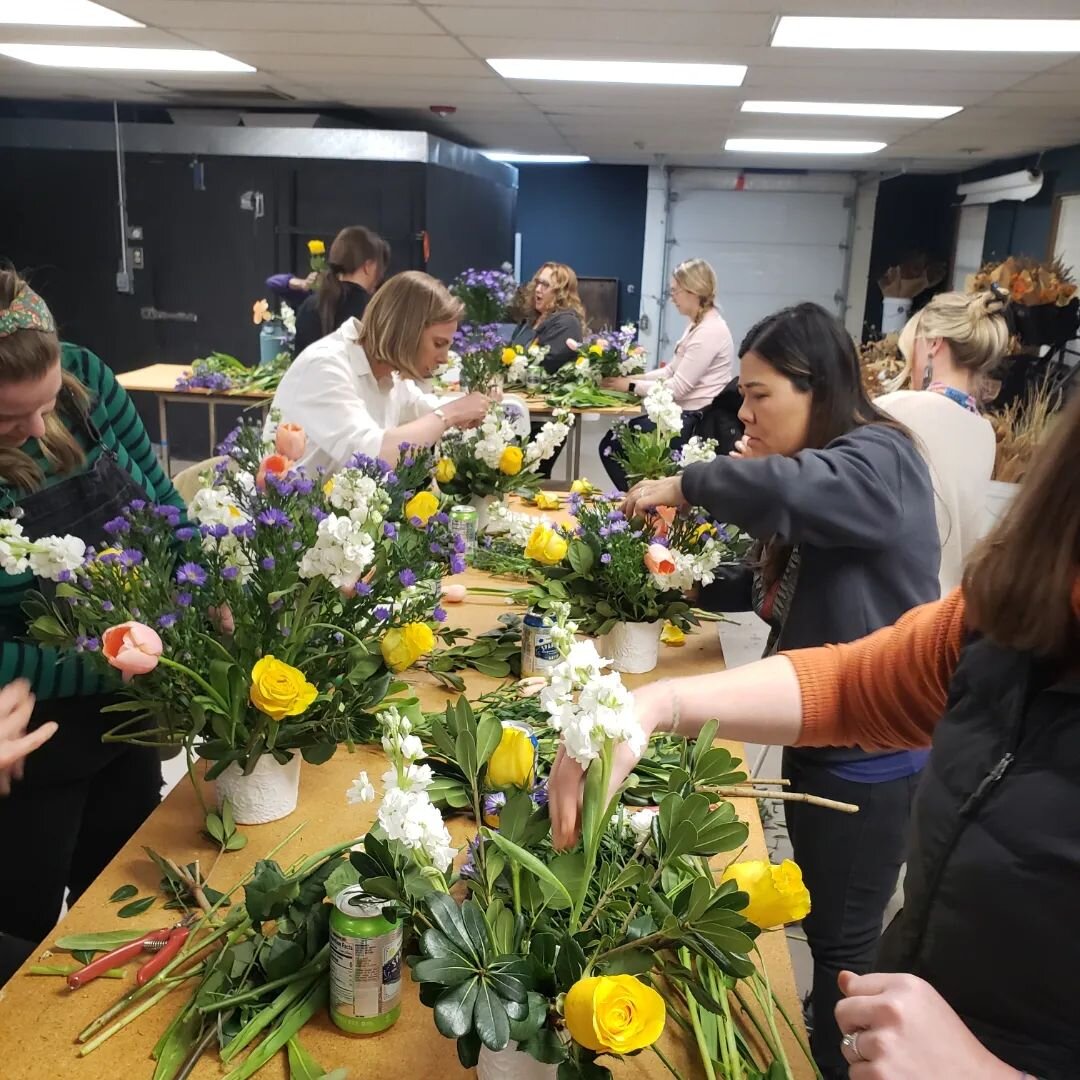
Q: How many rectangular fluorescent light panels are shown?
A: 7